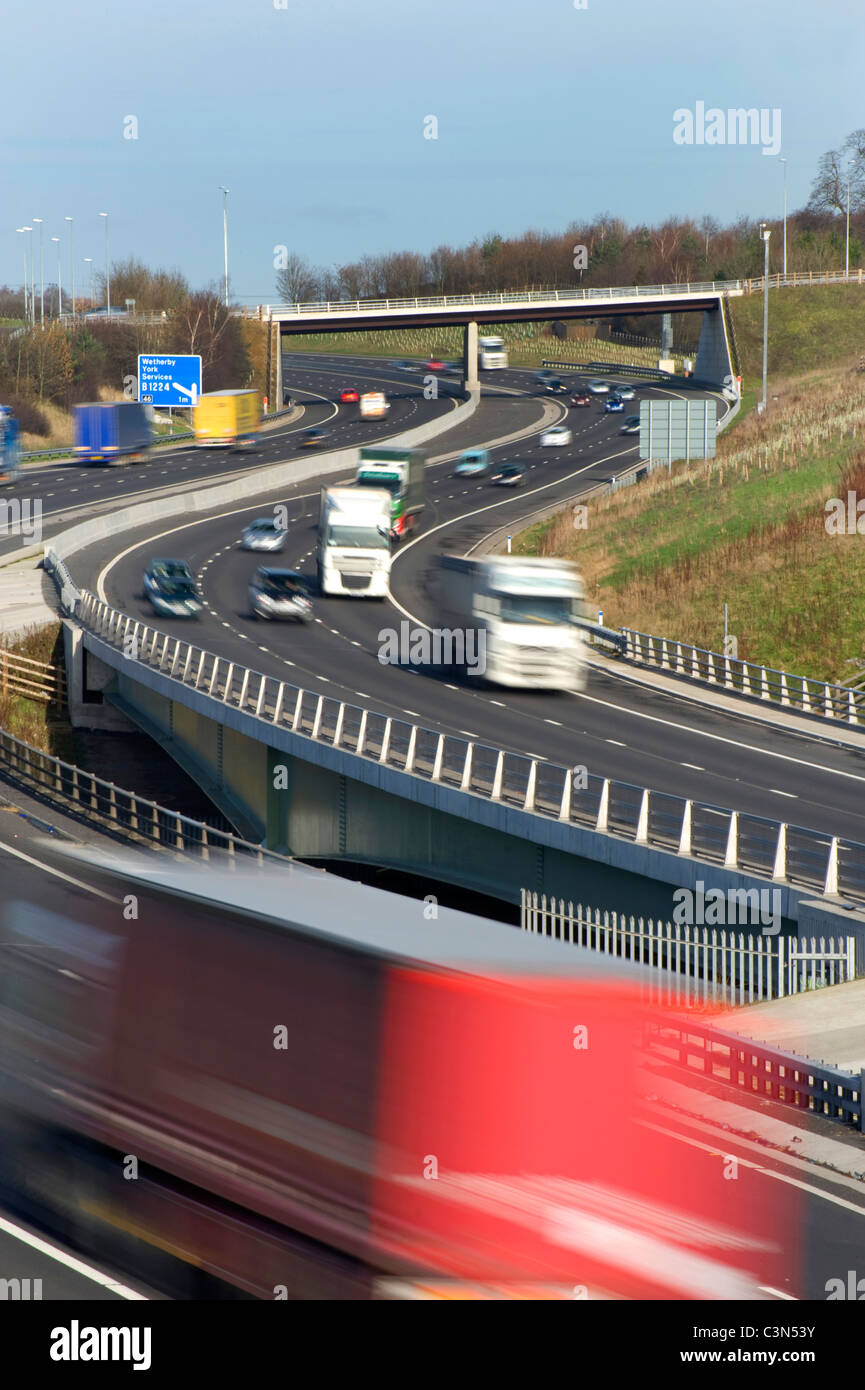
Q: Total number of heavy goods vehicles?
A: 8